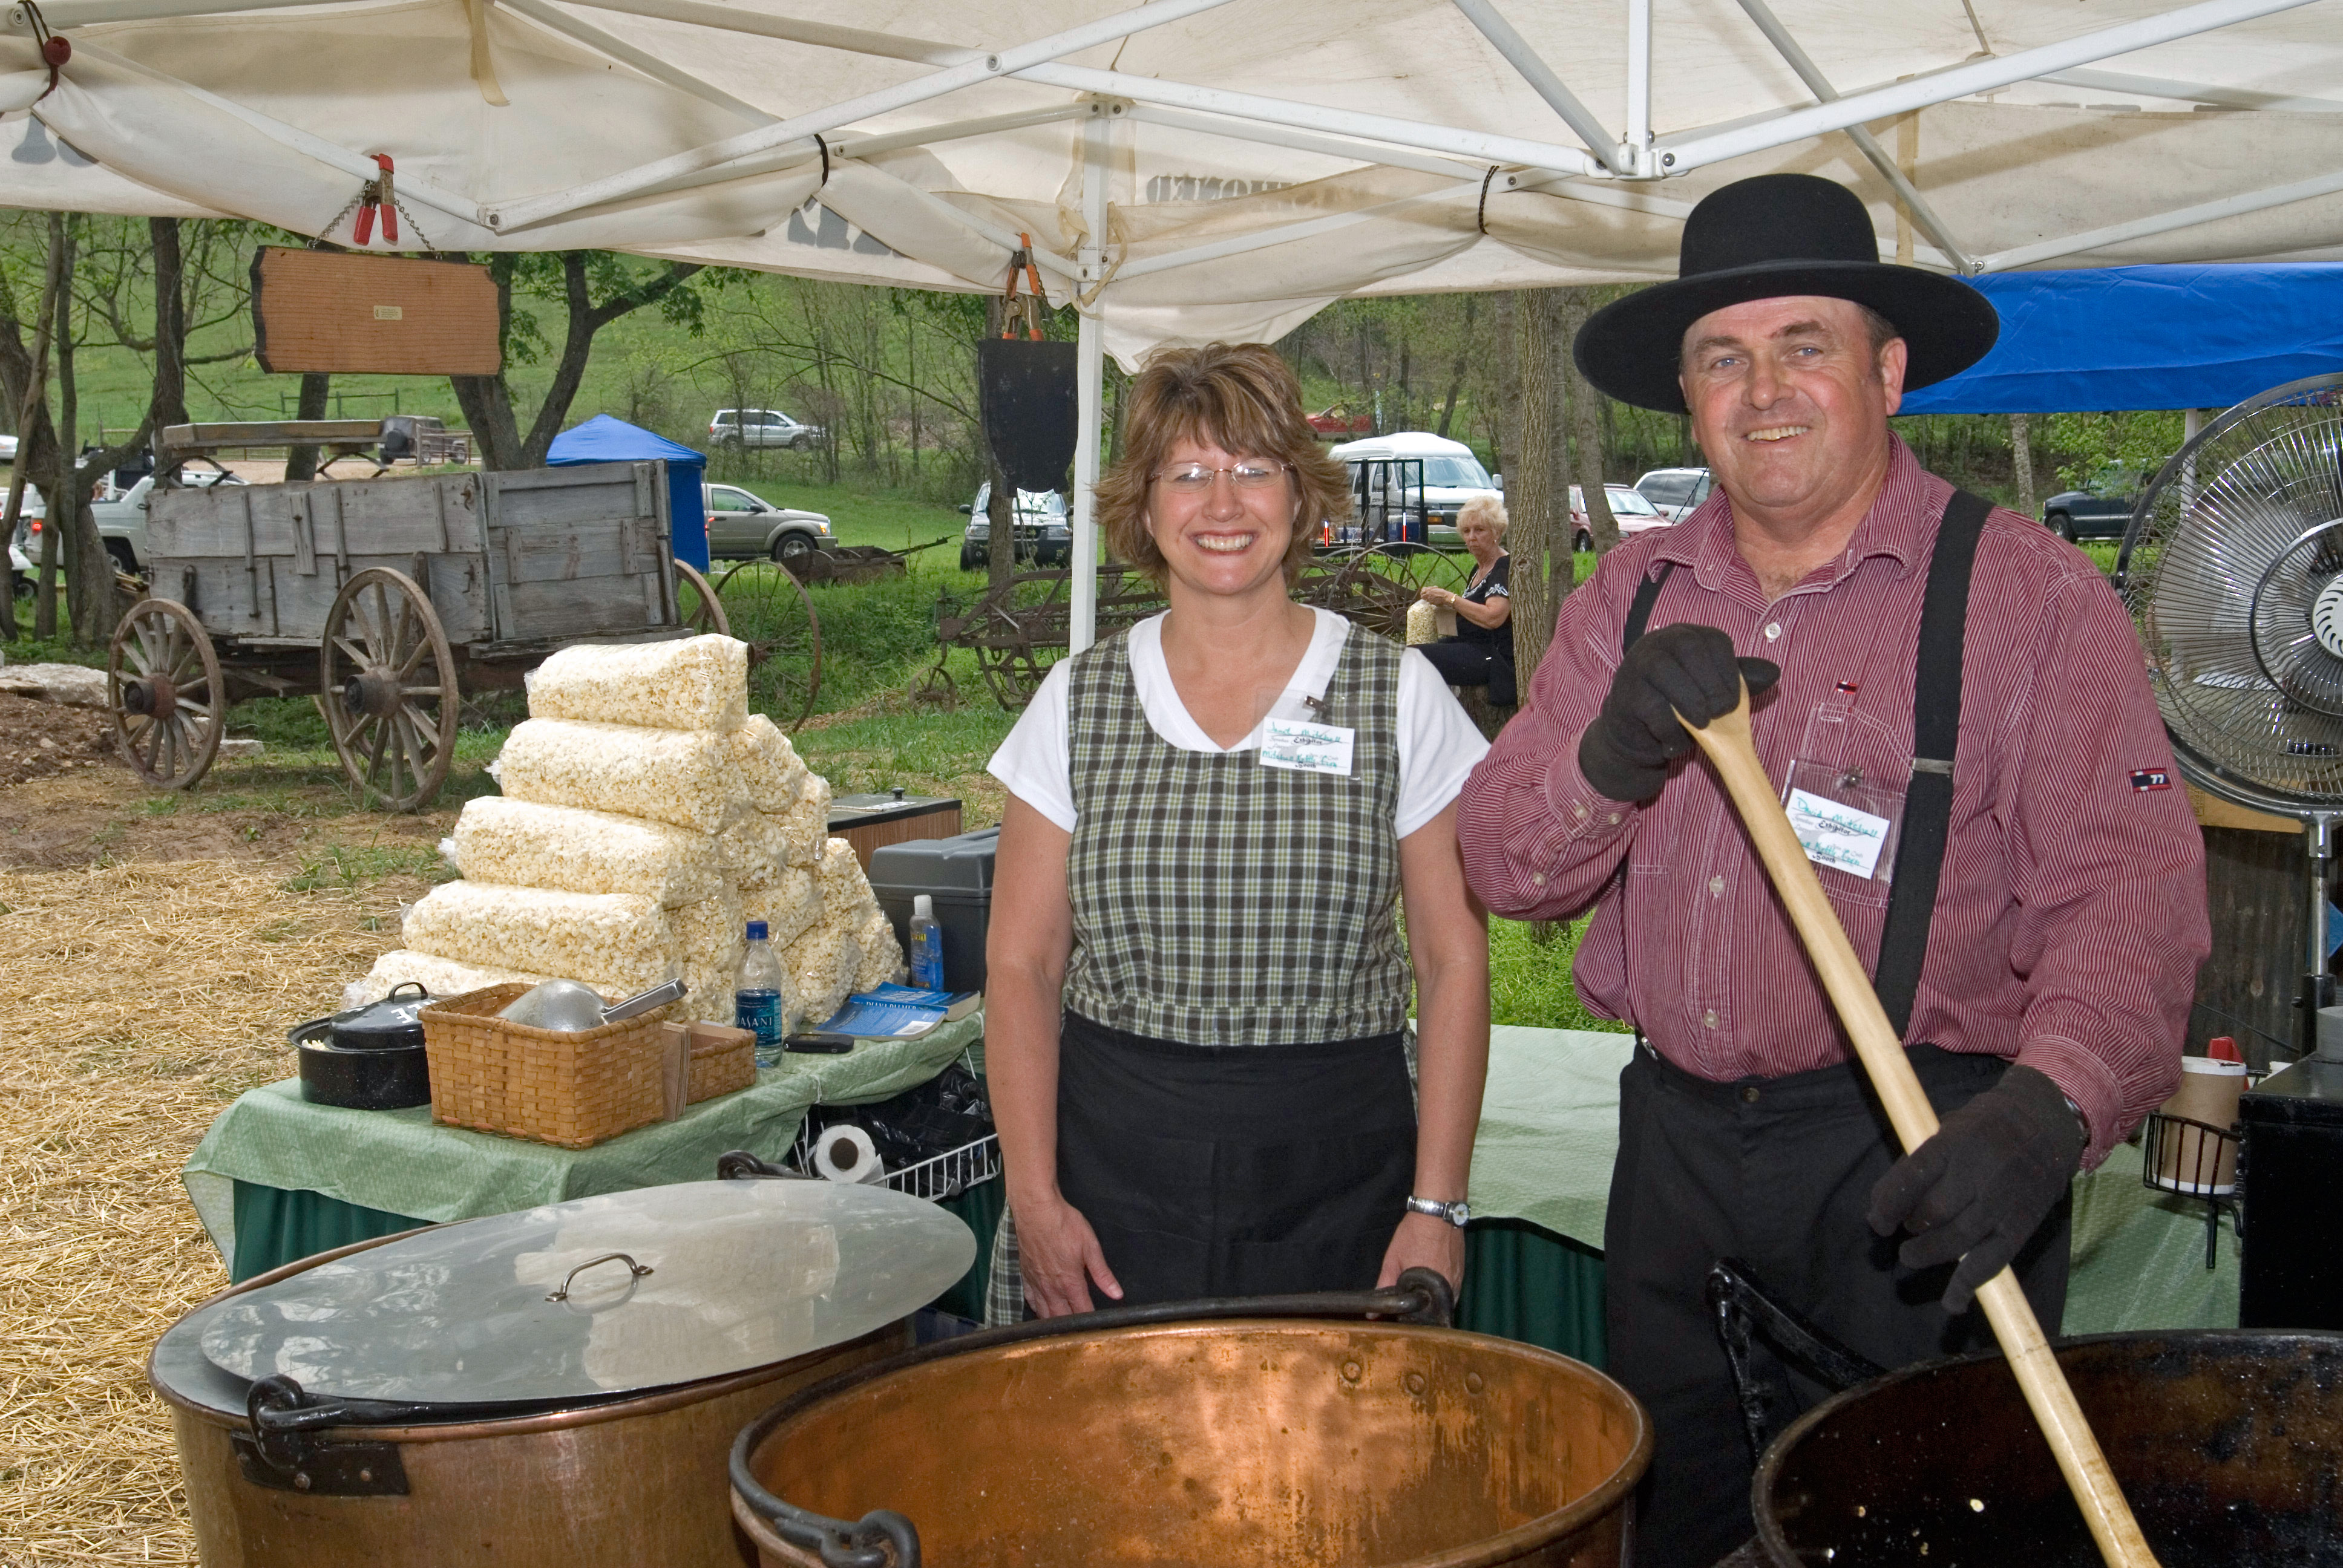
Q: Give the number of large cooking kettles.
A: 3